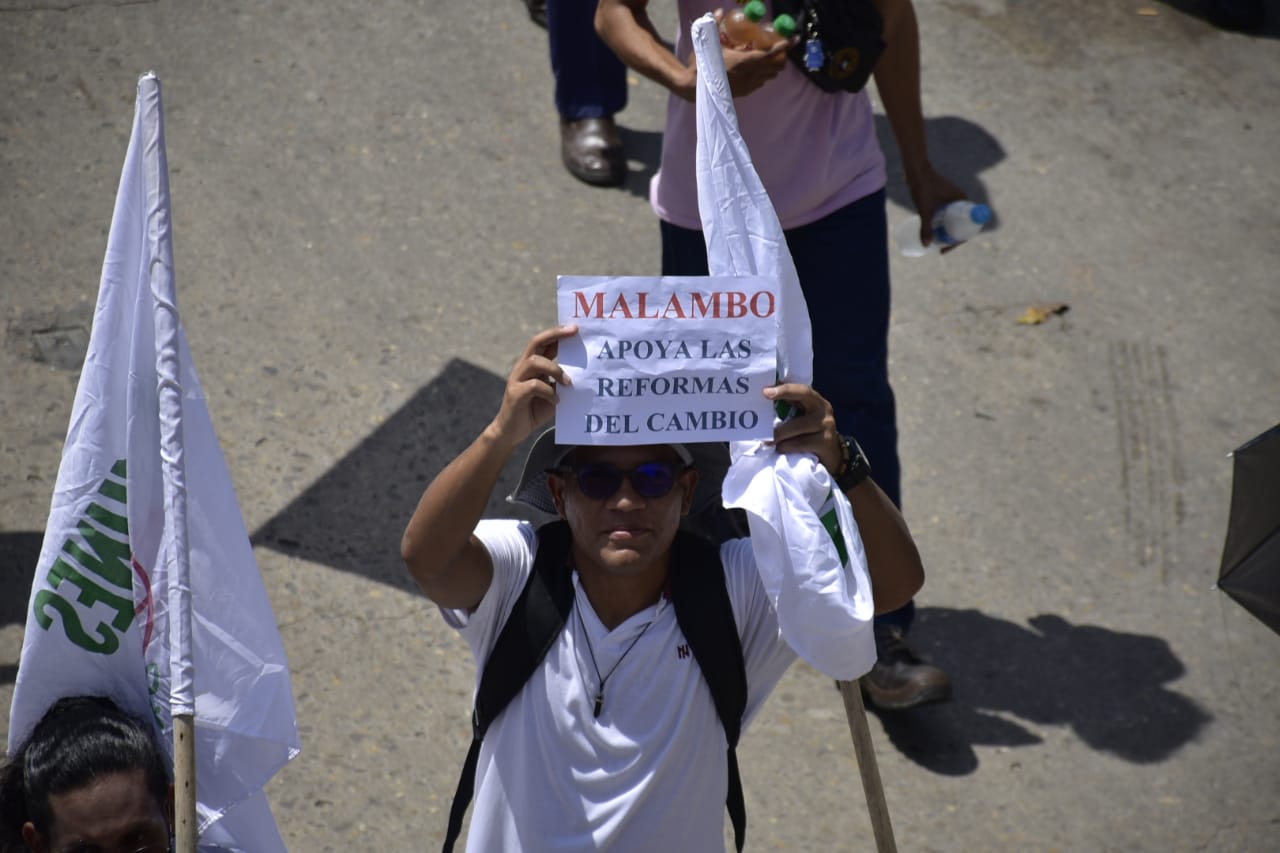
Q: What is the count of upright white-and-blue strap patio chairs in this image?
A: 0